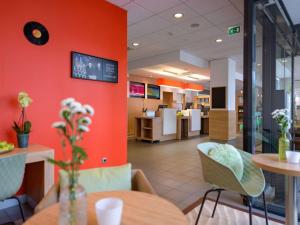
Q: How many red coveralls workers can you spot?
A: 0